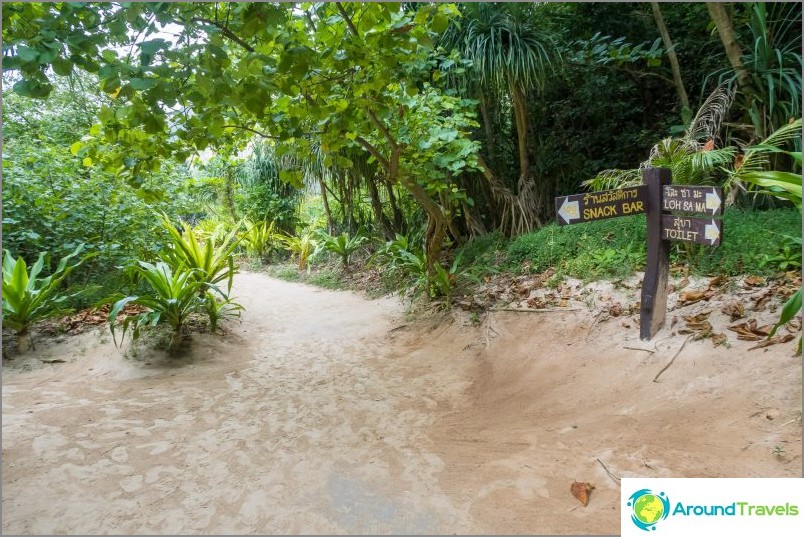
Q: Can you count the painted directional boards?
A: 3